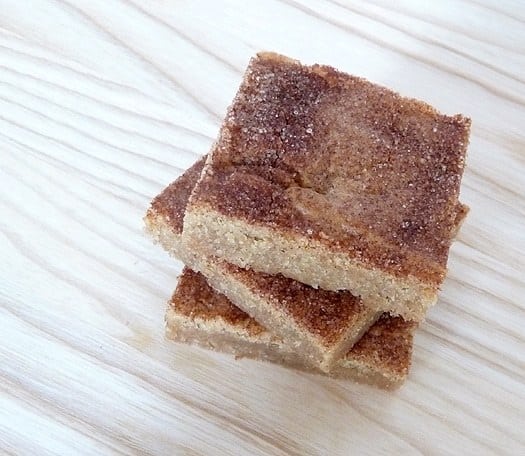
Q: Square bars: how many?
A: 3